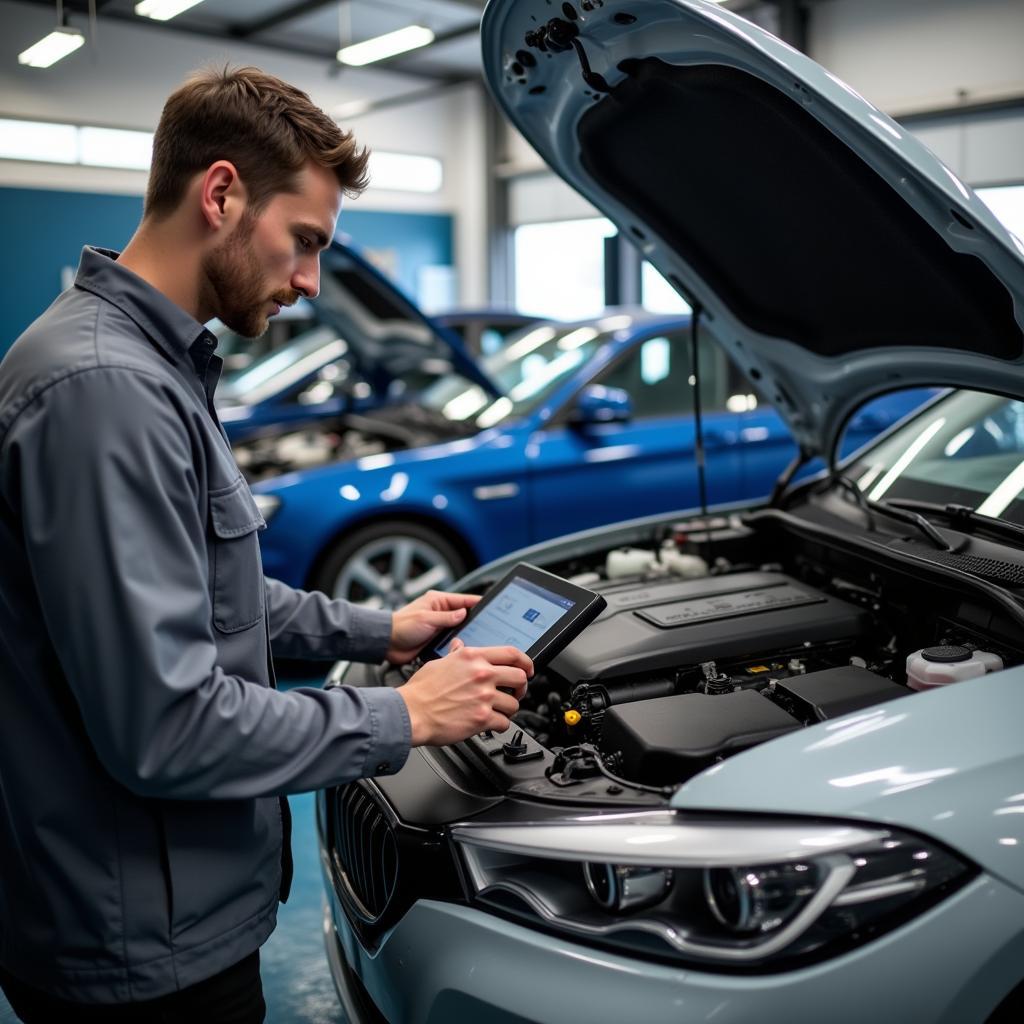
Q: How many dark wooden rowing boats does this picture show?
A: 0